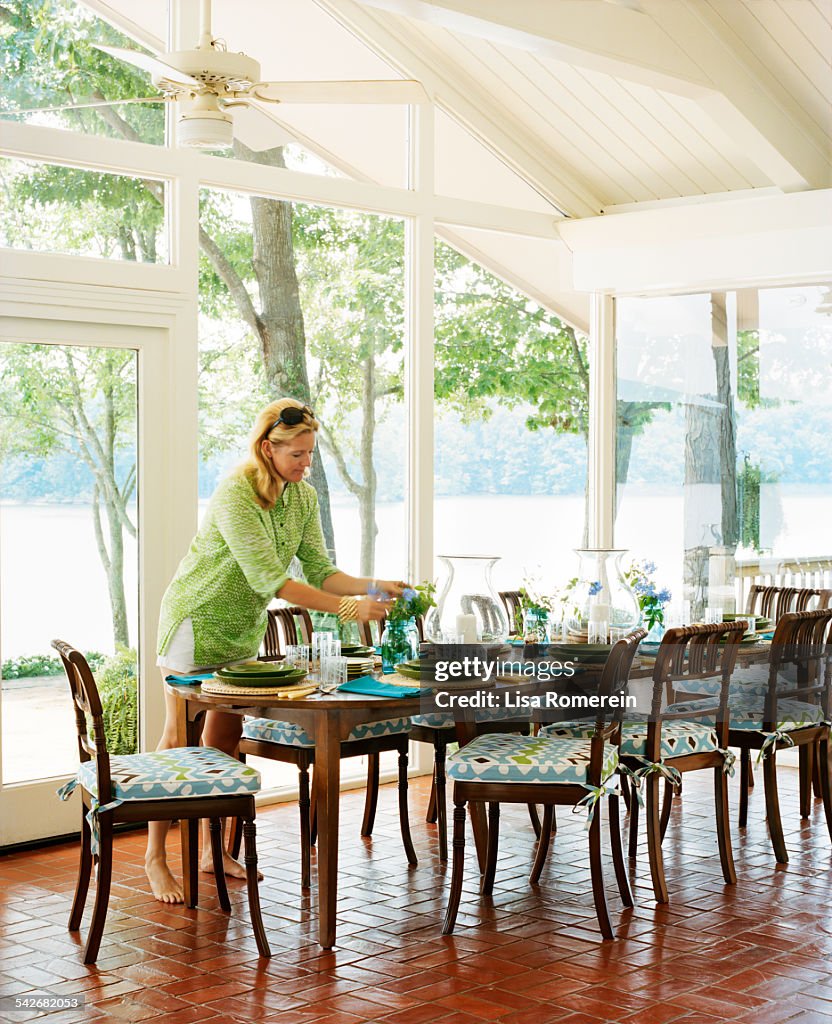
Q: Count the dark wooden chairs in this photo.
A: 8